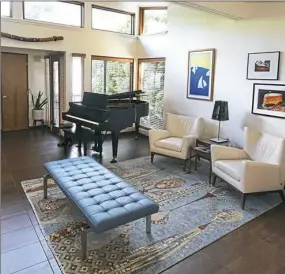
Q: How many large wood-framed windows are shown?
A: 2